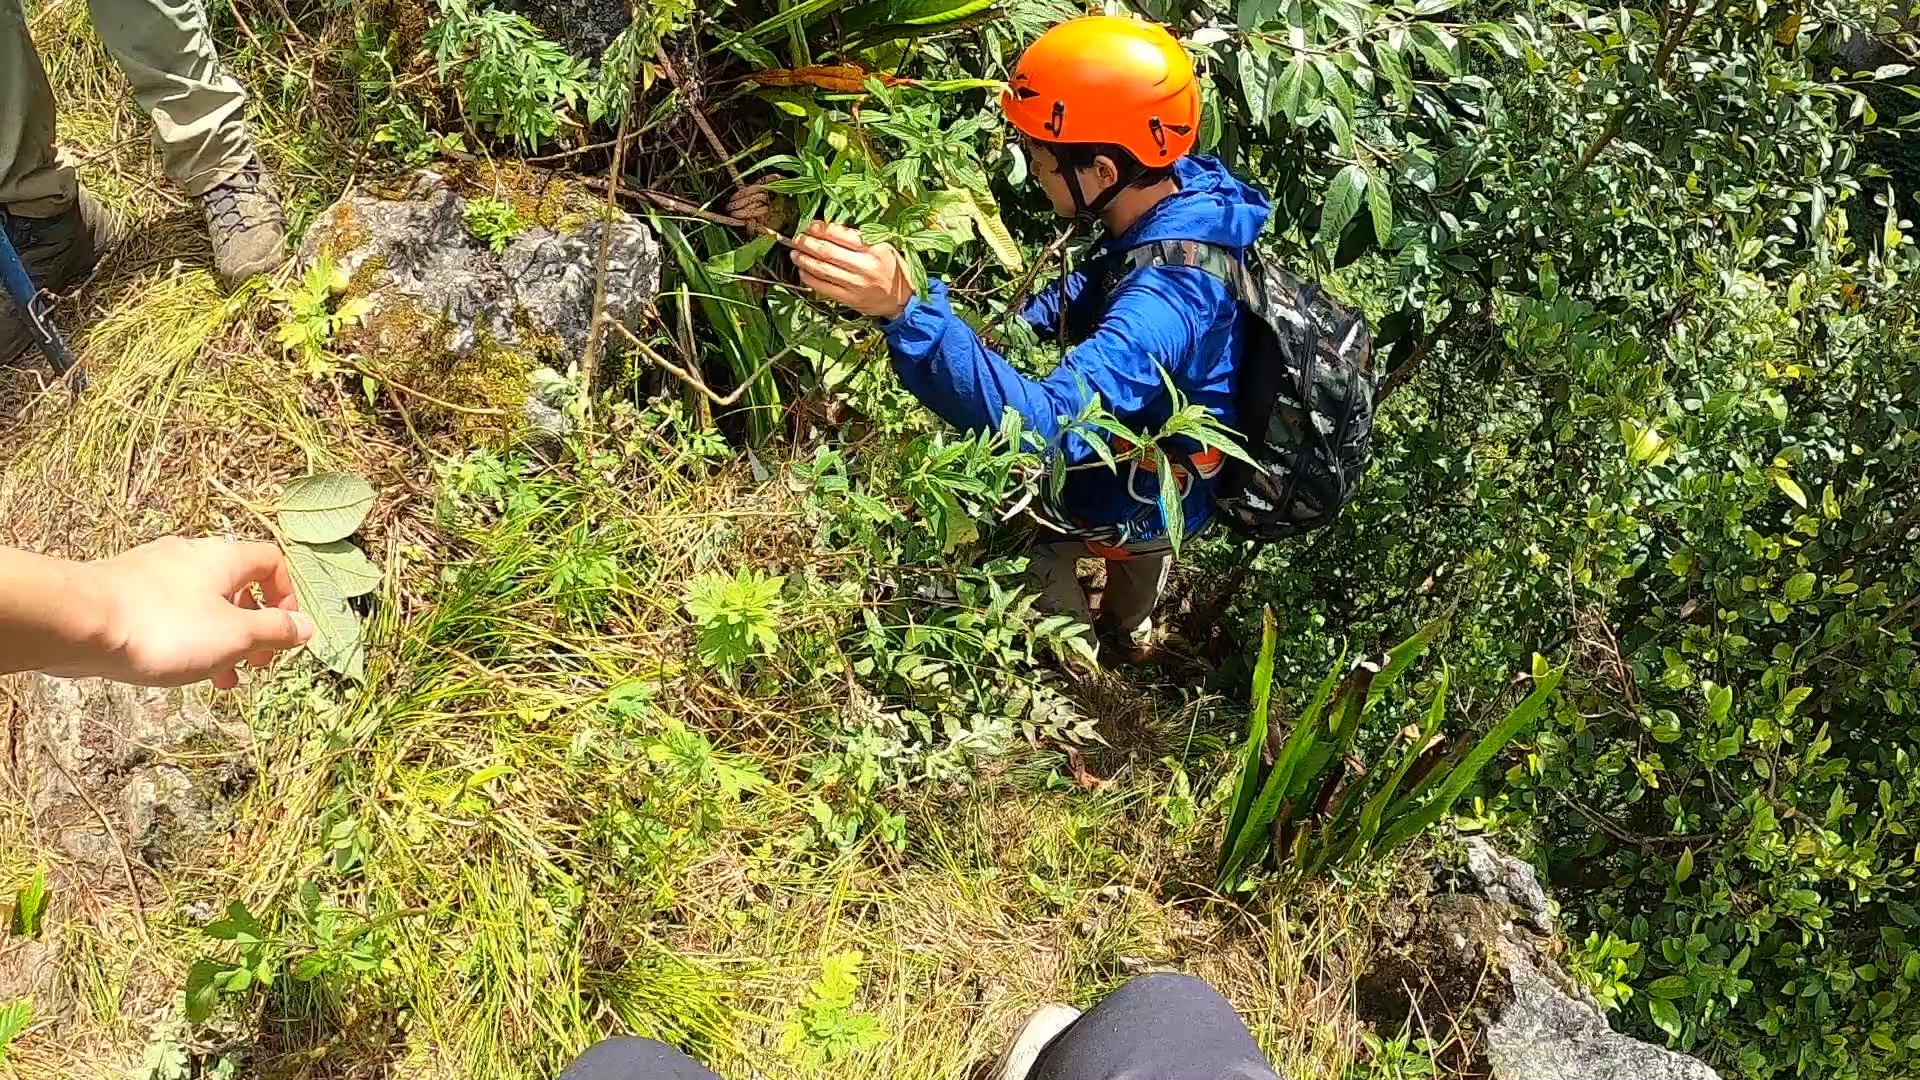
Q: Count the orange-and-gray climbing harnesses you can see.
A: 1